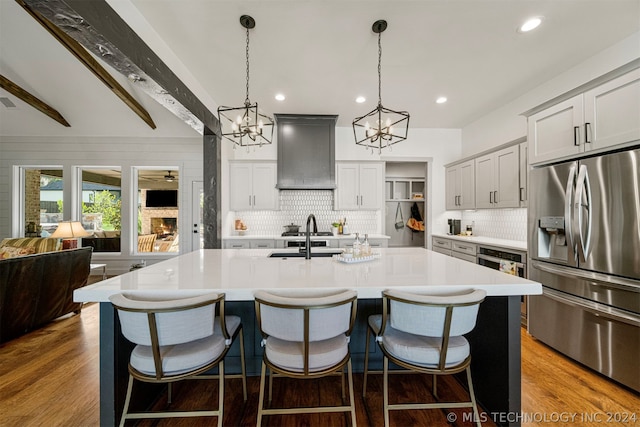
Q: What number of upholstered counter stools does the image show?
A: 3